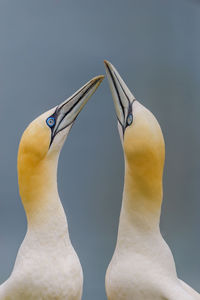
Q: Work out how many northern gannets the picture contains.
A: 2